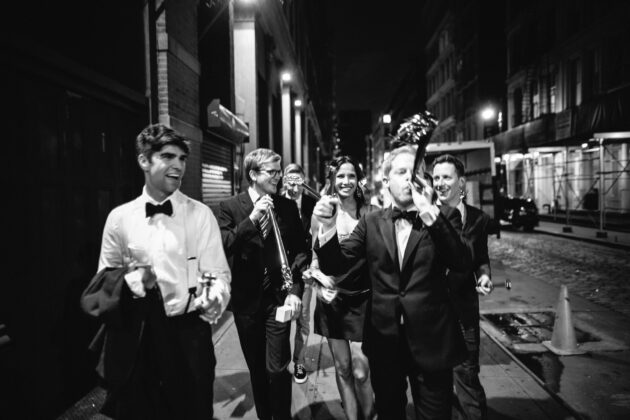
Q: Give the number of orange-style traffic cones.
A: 1